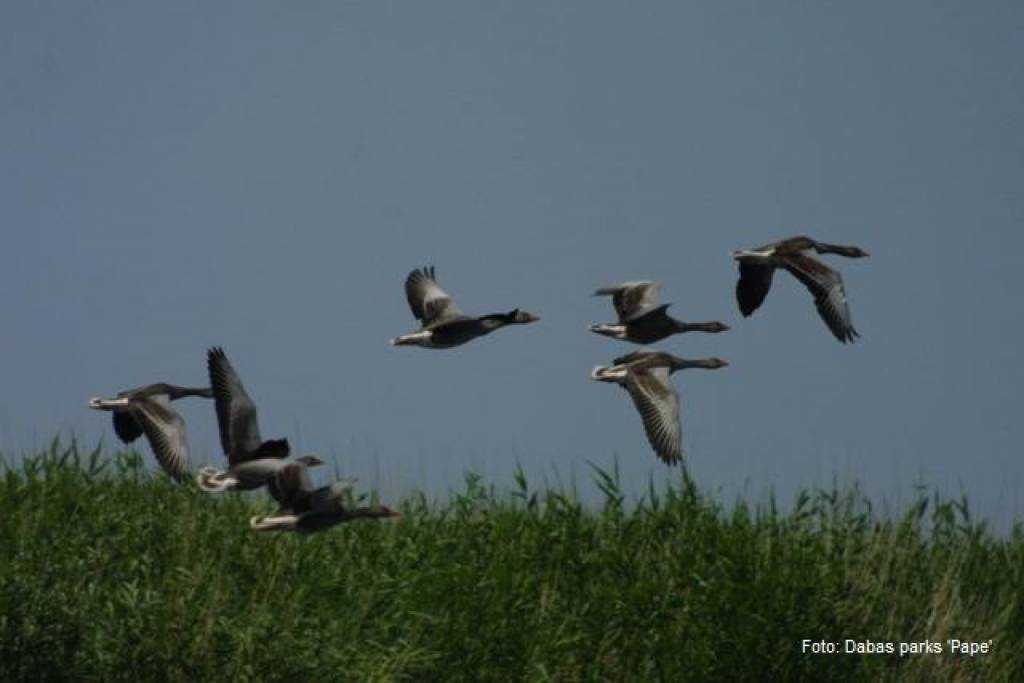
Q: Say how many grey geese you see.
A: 7